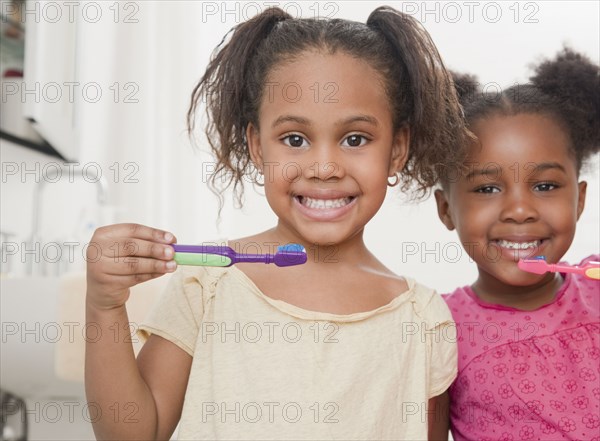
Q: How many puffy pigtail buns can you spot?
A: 2